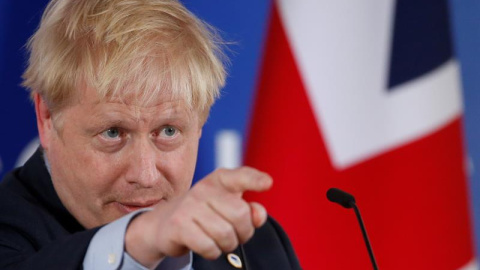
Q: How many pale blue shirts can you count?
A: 1